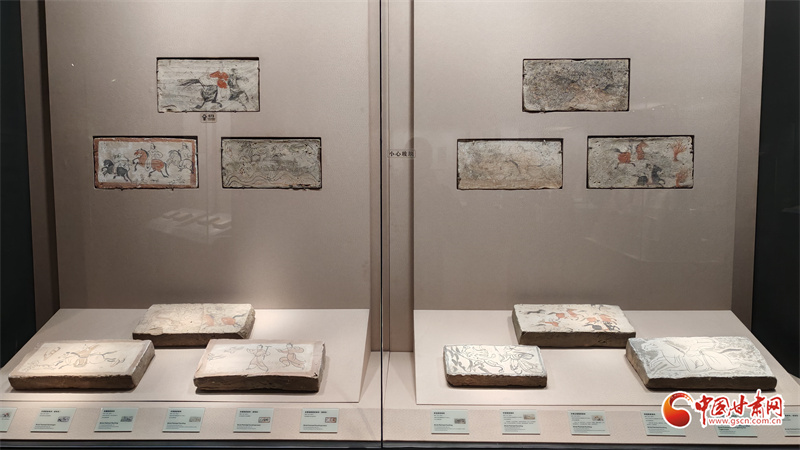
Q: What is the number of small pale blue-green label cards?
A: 12